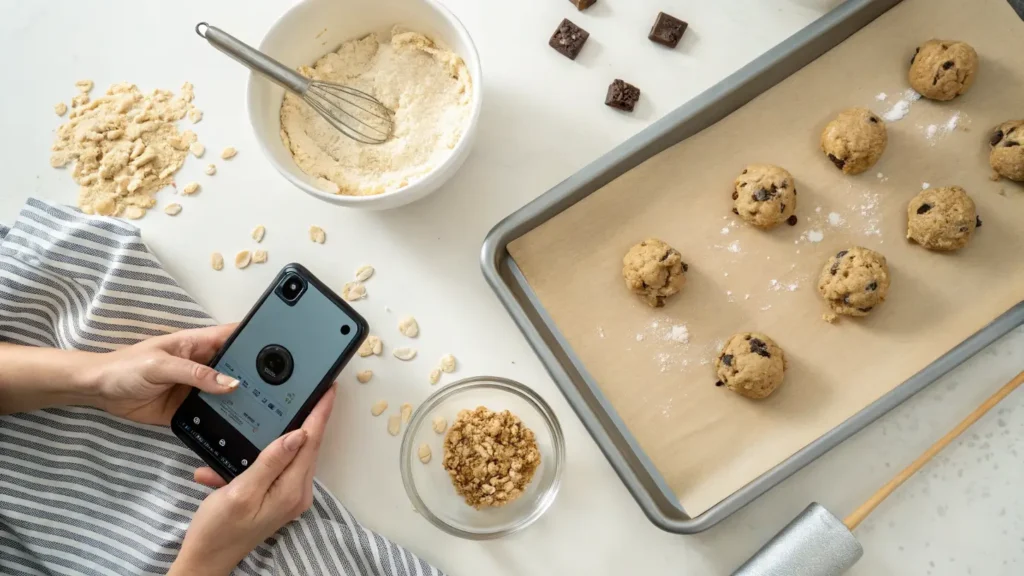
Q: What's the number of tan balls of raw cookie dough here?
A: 8